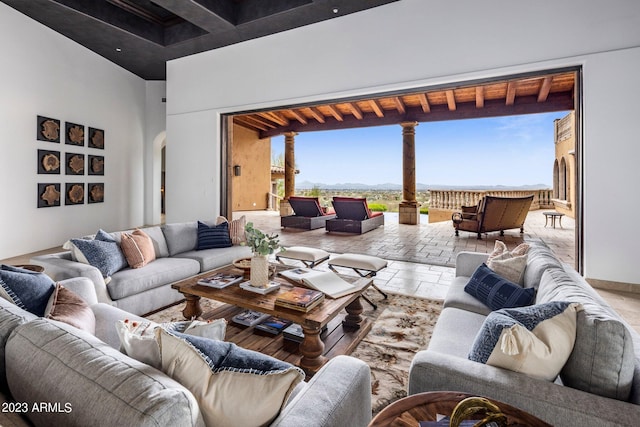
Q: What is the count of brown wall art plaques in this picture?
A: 9